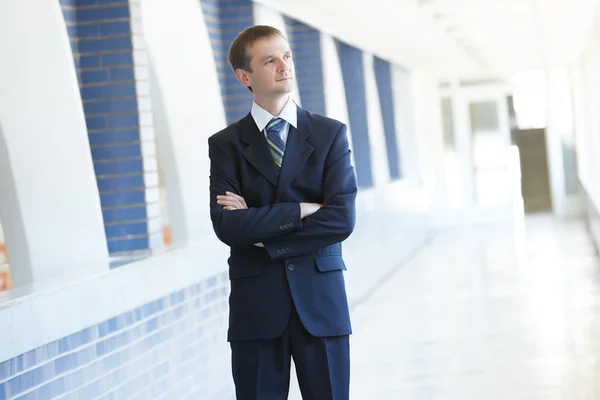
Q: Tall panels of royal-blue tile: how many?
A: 5